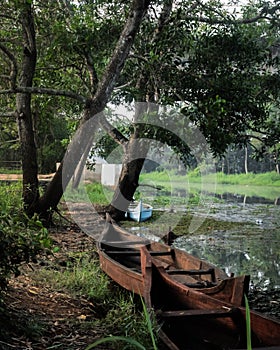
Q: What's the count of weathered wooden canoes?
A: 2